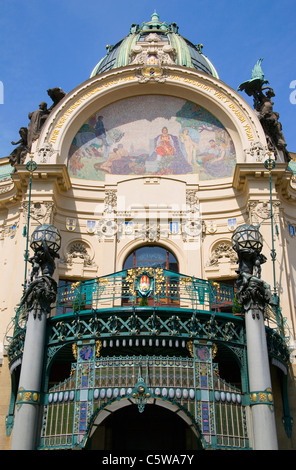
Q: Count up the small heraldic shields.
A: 8